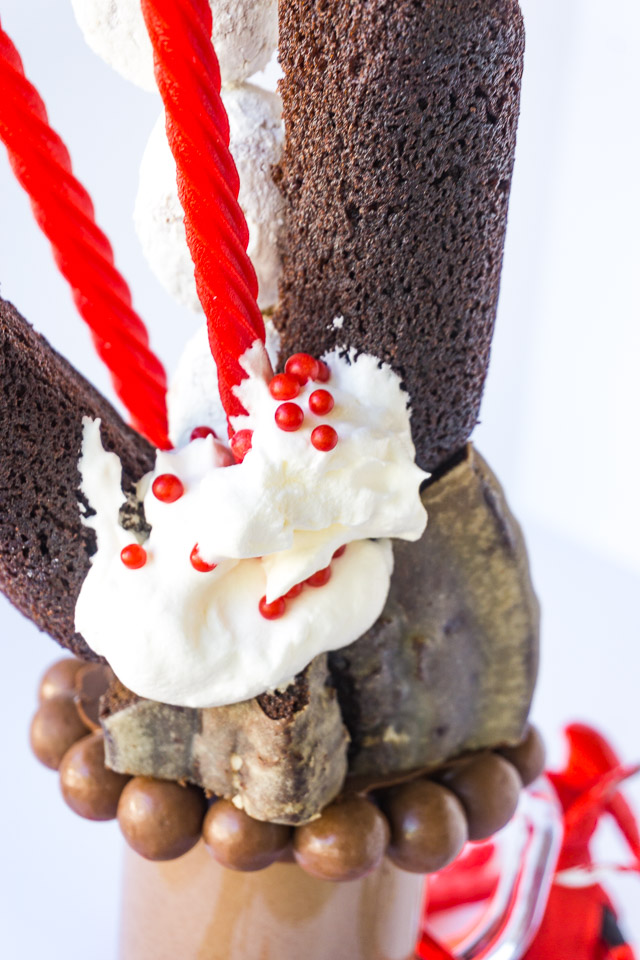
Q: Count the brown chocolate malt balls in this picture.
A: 9